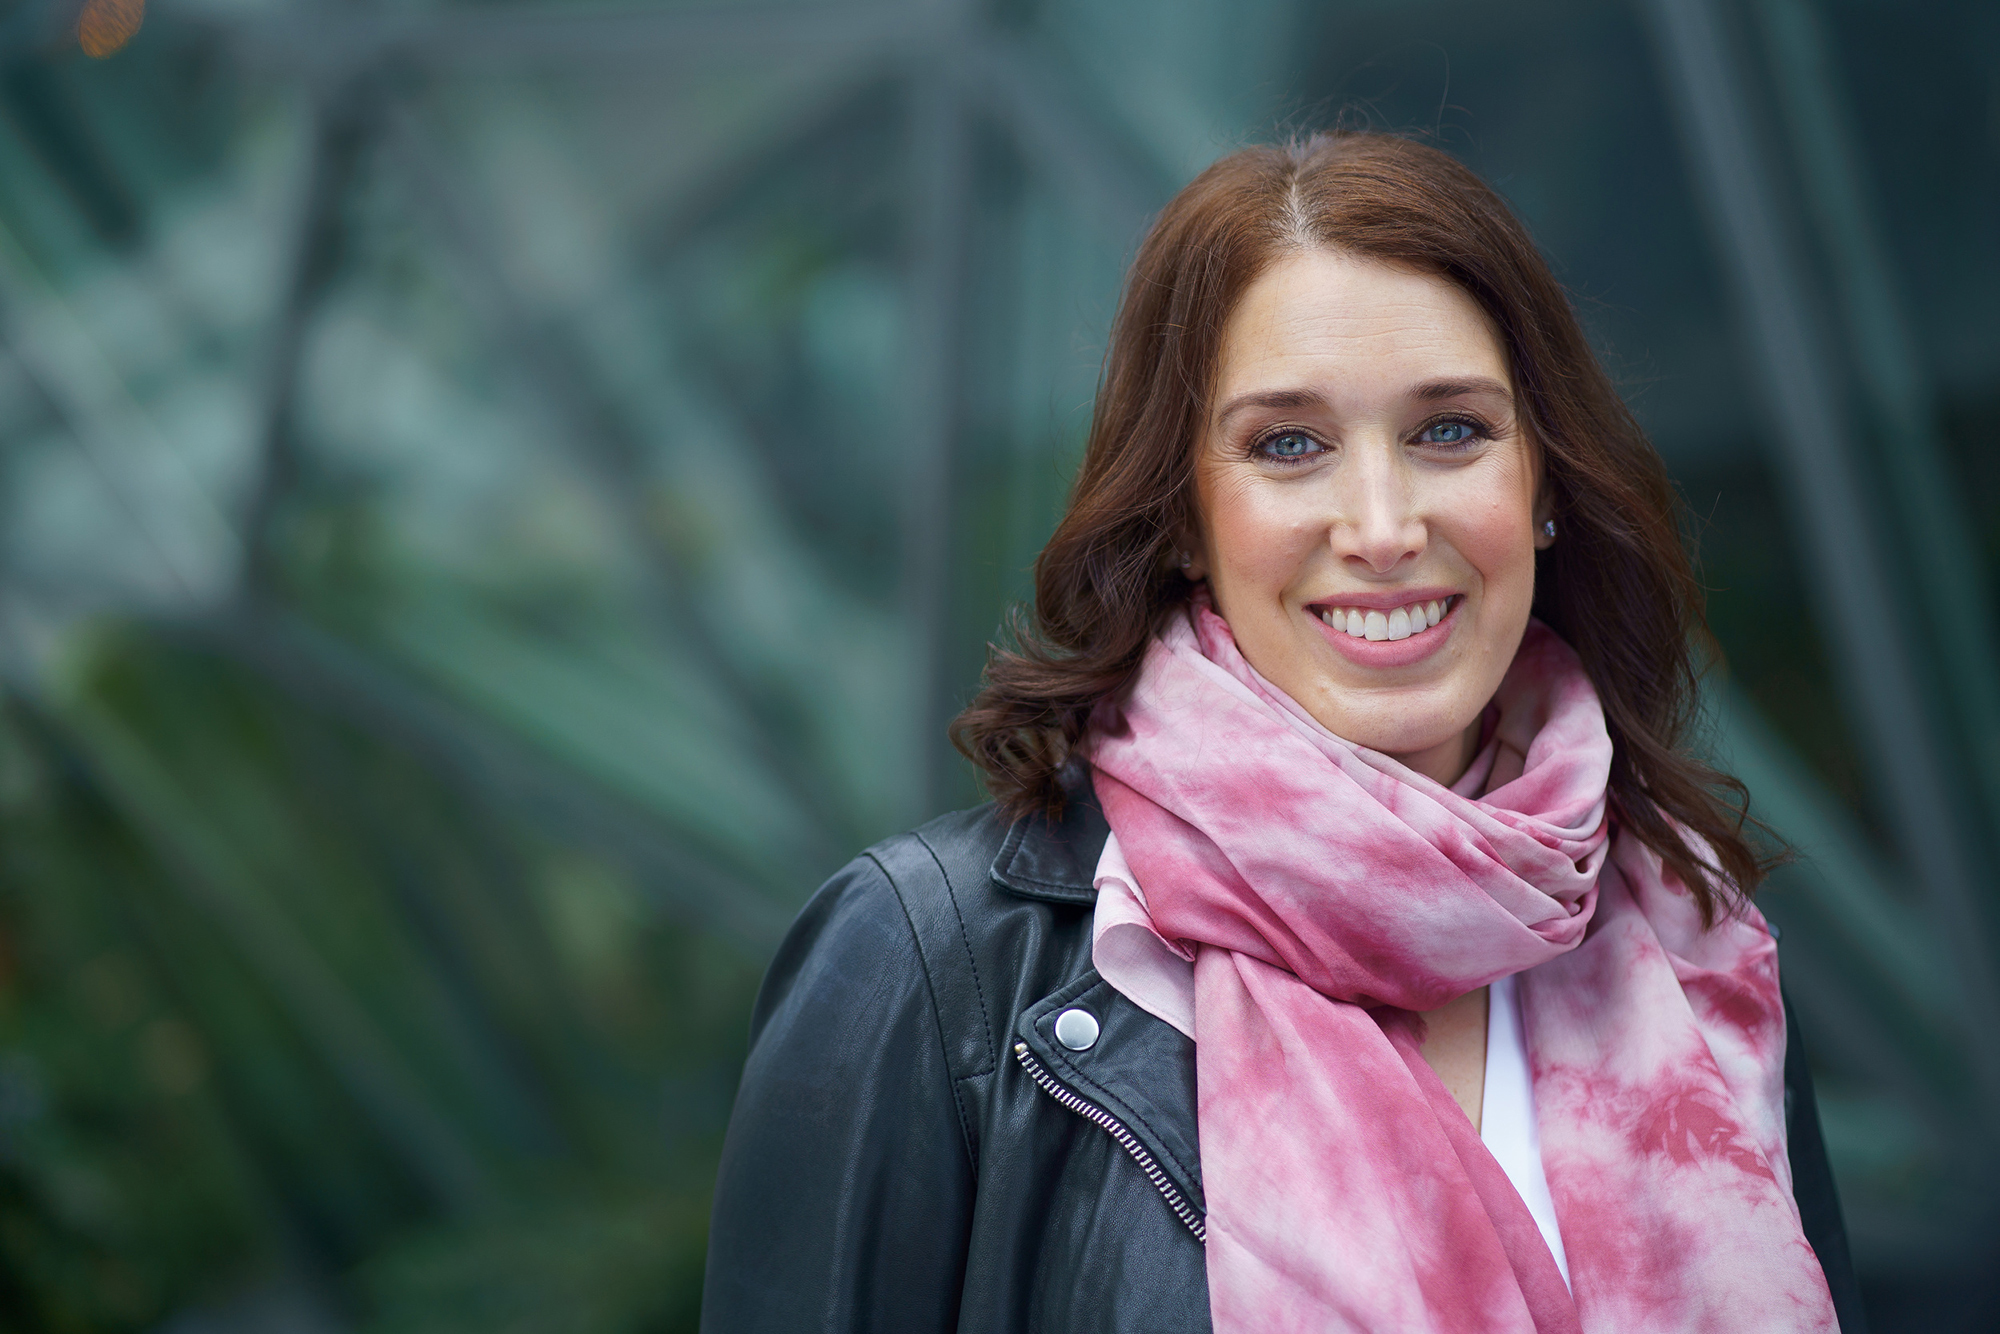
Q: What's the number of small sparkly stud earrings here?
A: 2